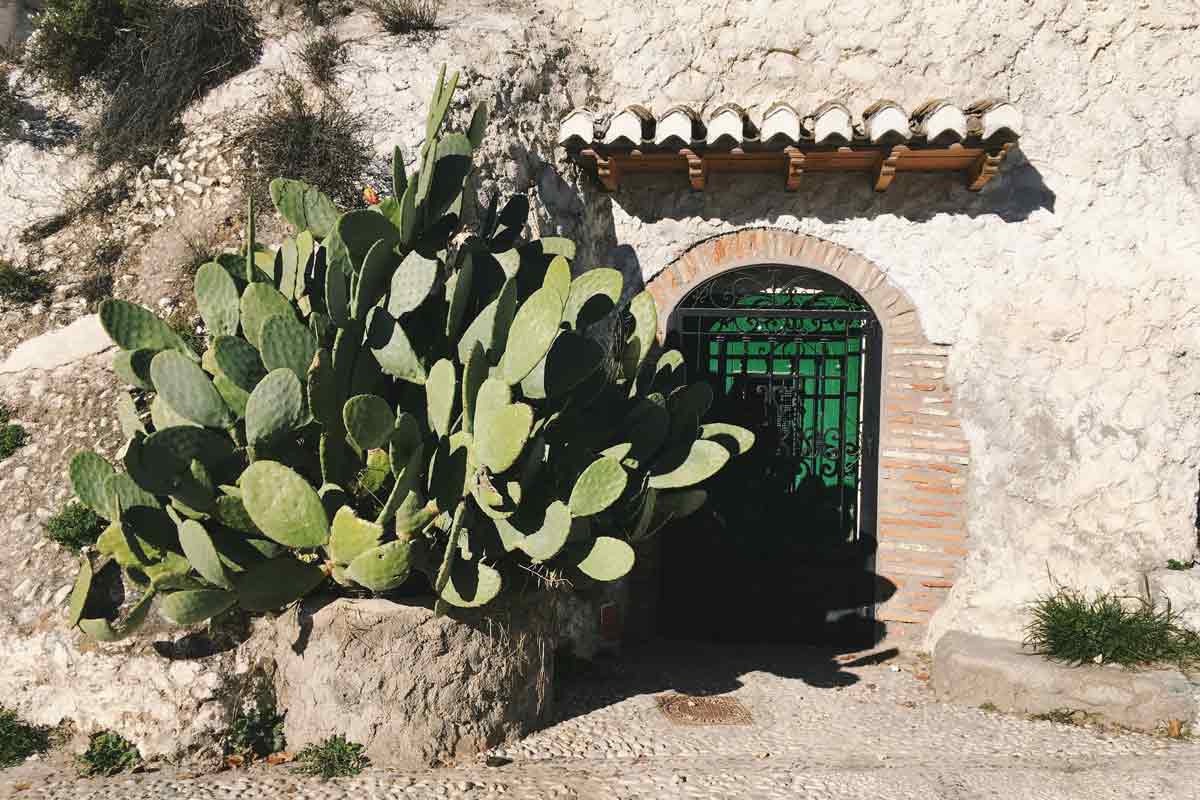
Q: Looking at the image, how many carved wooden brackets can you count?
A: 5